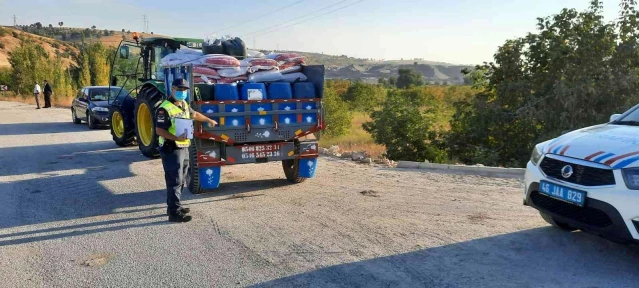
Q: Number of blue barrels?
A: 4